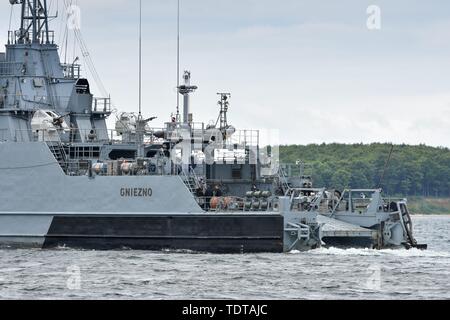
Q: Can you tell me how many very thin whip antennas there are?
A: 2